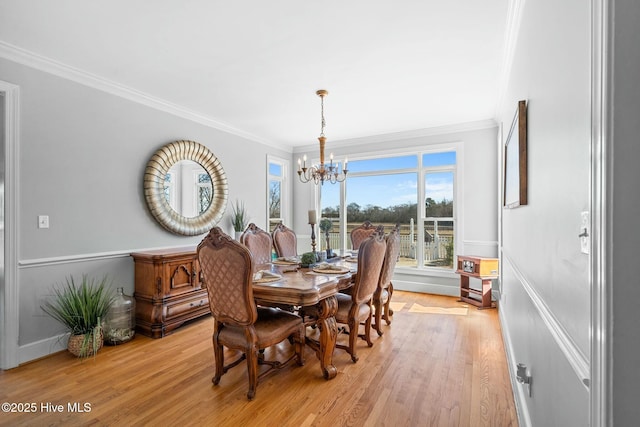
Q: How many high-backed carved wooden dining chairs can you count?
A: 6